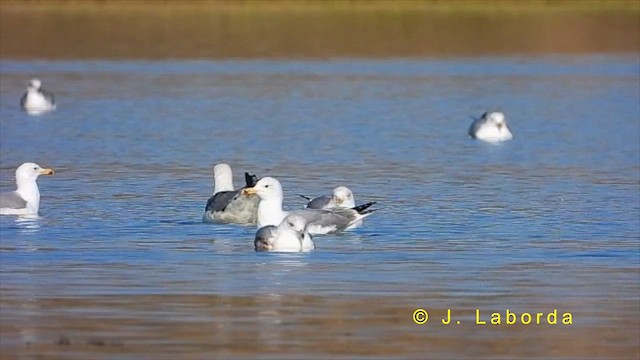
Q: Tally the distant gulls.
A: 2